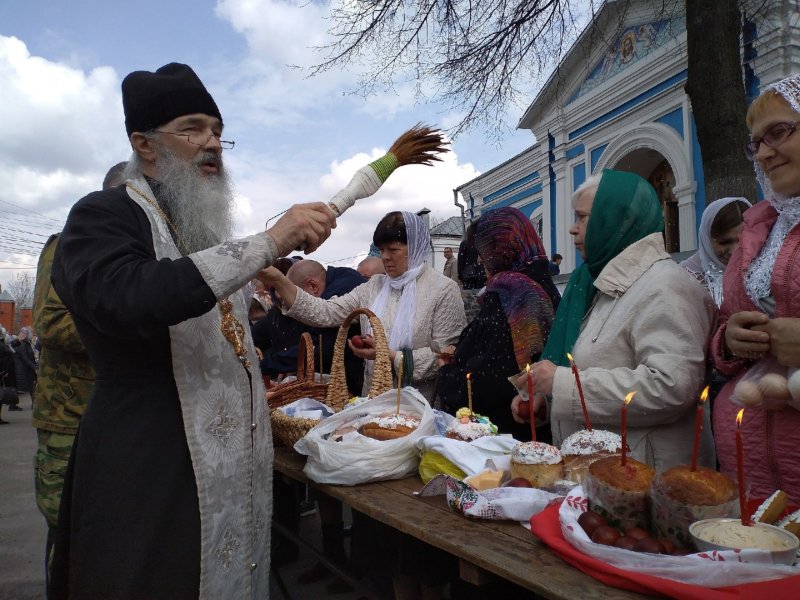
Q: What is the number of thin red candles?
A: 5